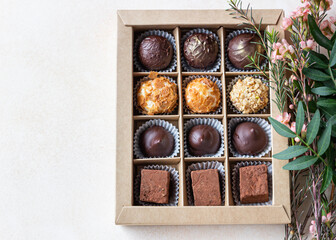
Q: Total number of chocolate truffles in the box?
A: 12